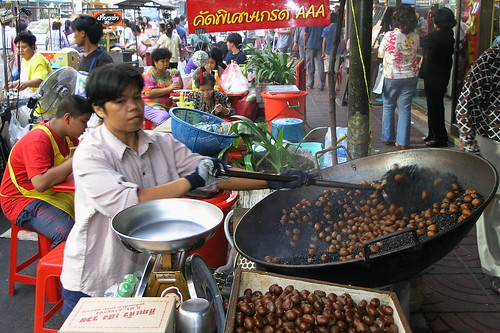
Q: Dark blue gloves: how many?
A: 2